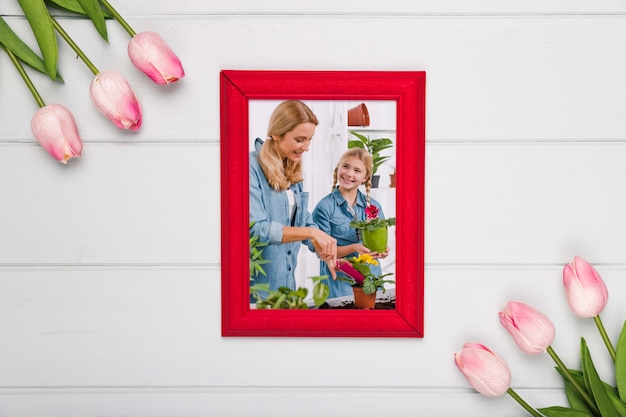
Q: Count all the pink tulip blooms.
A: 6